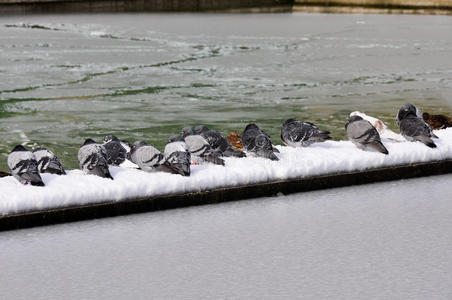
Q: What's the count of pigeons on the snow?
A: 13